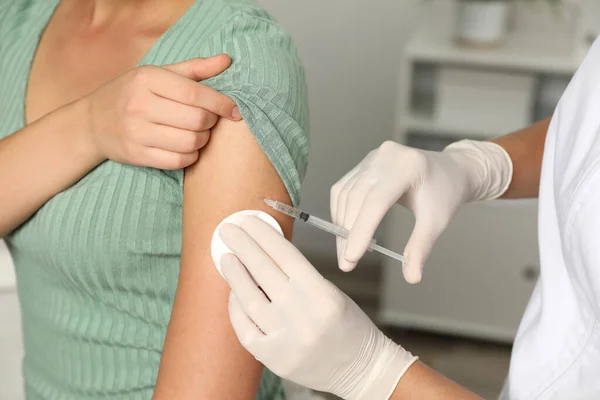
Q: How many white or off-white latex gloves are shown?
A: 2